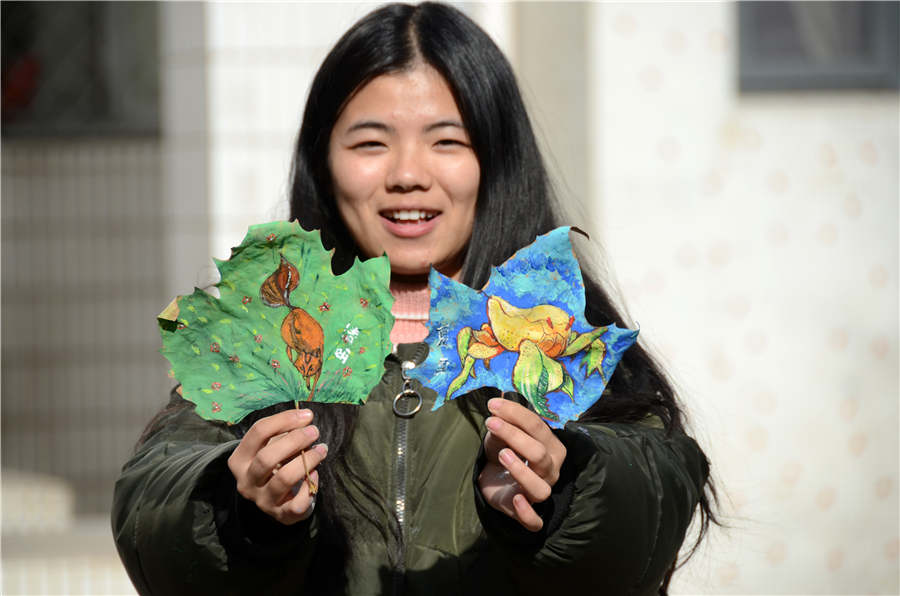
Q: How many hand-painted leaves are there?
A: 2